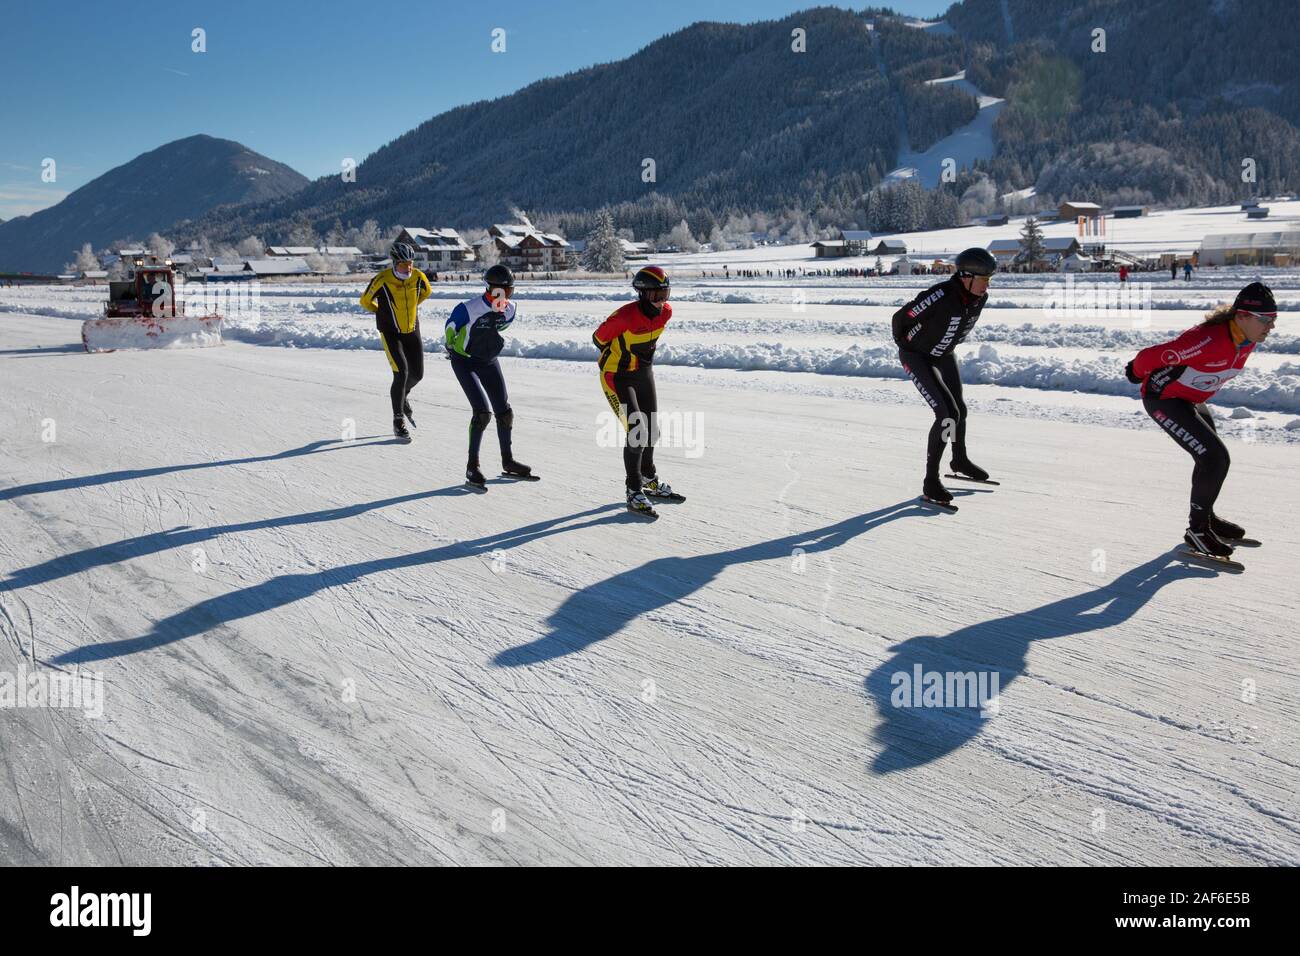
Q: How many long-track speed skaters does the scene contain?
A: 5